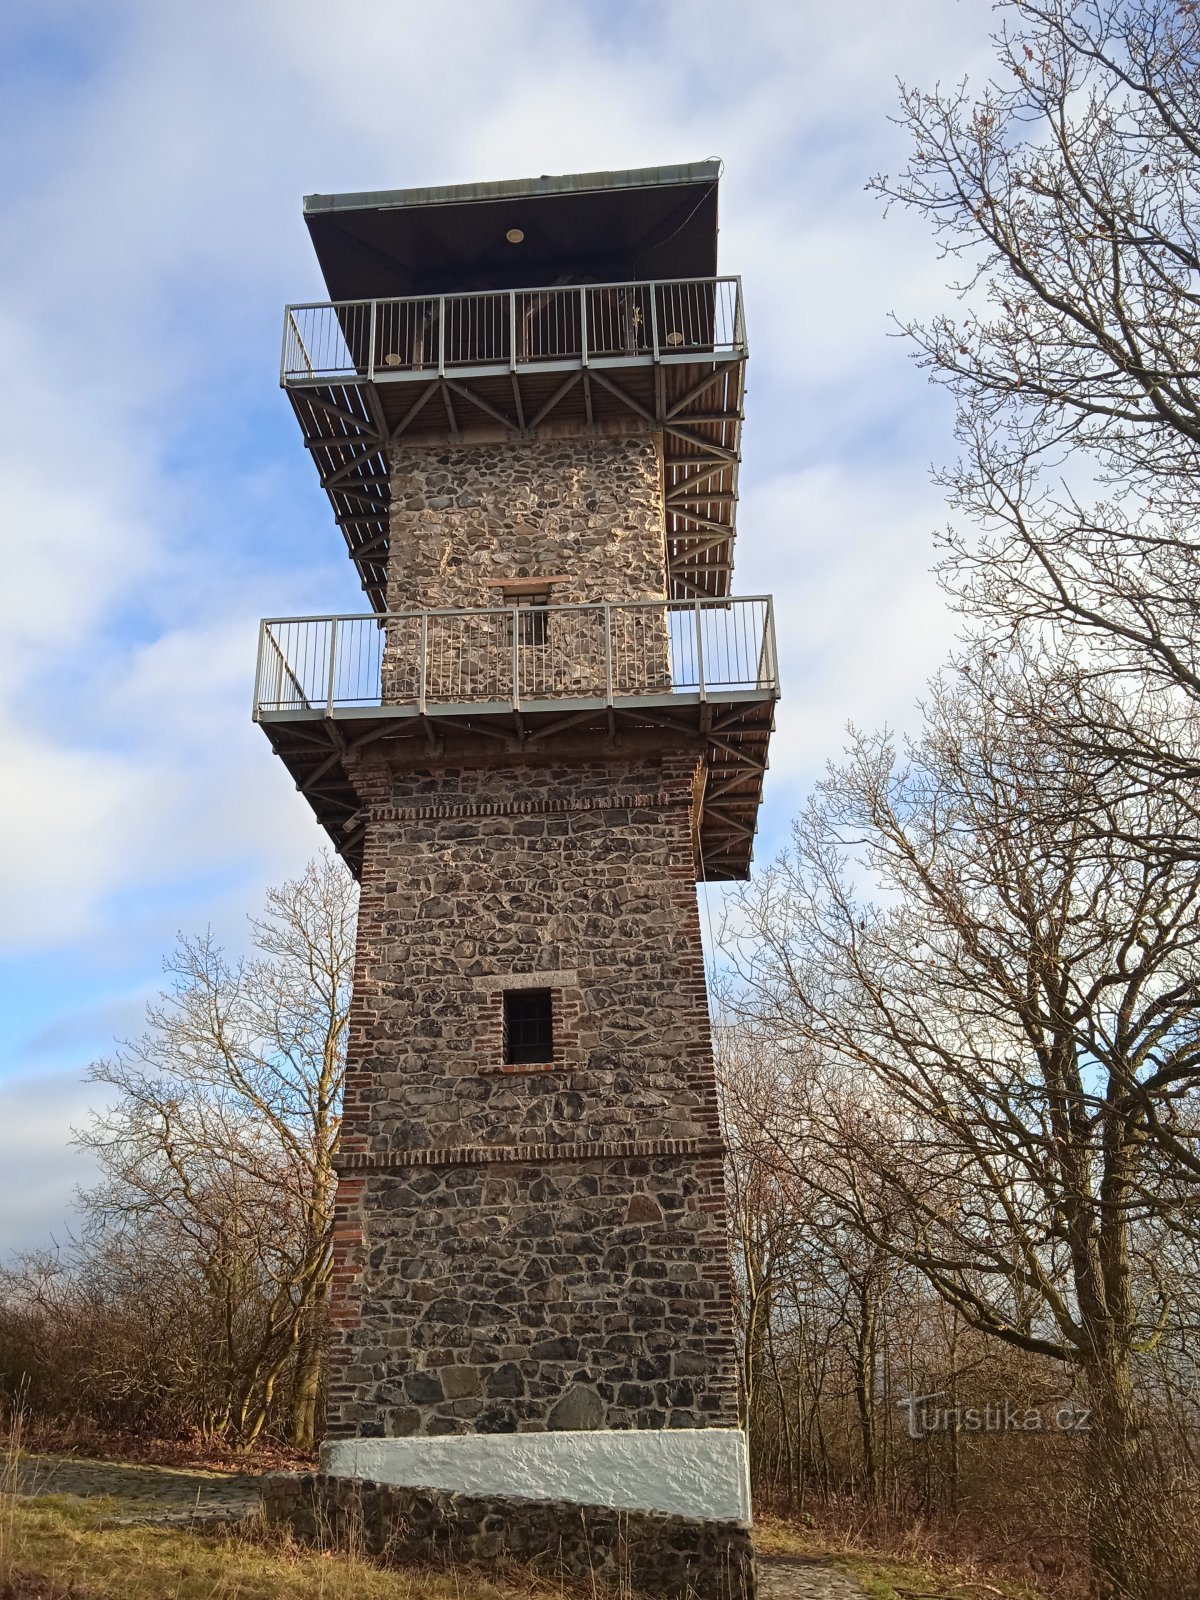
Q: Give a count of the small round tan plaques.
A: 3